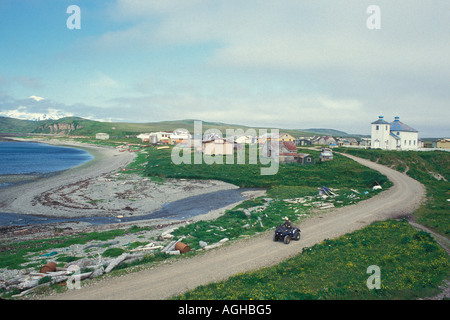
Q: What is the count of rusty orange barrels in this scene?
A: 2